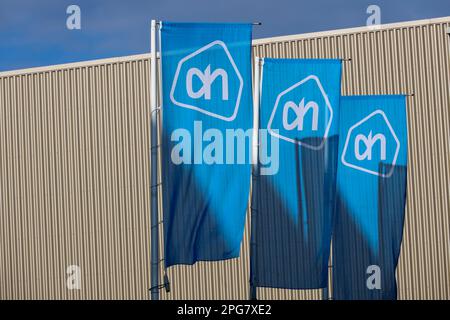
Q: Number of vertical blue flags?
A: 3